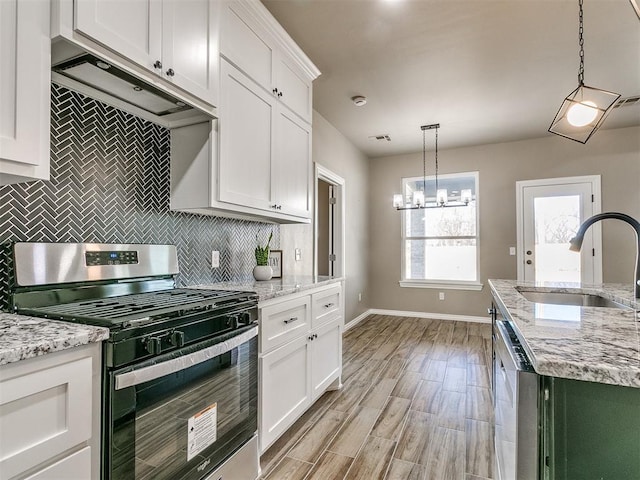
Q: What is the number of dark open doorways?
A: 1